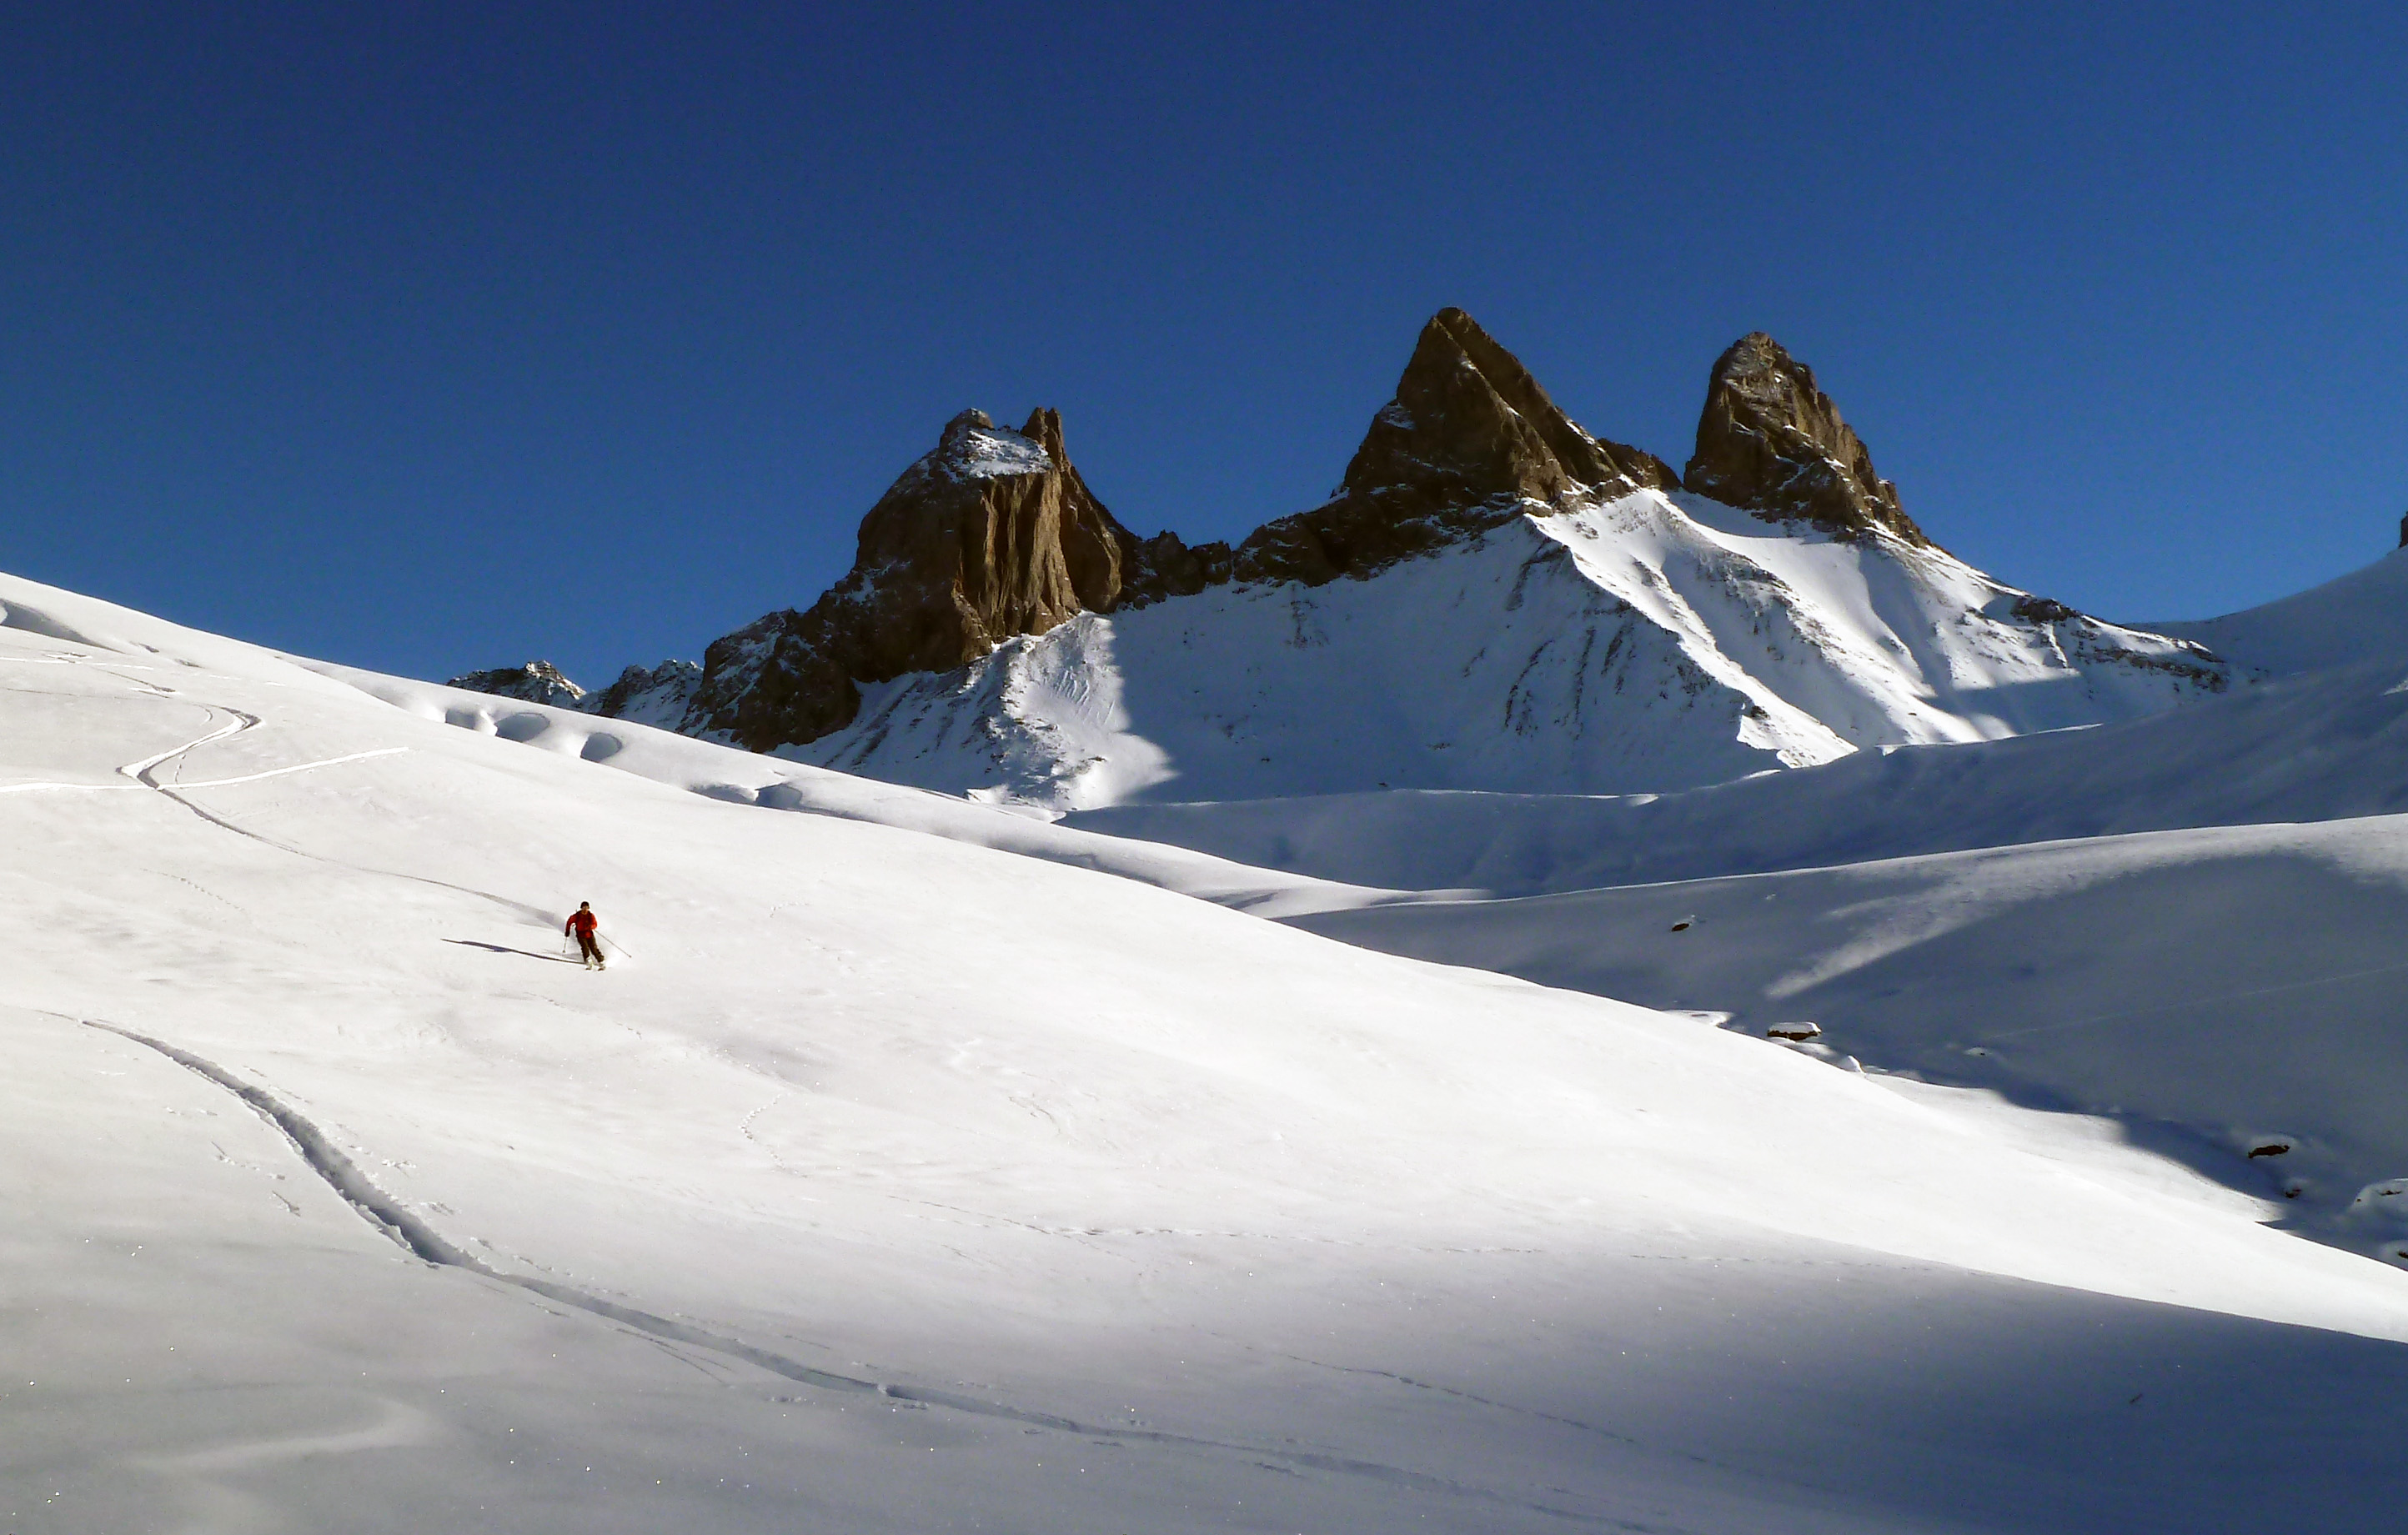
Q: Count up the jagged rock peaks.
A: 3